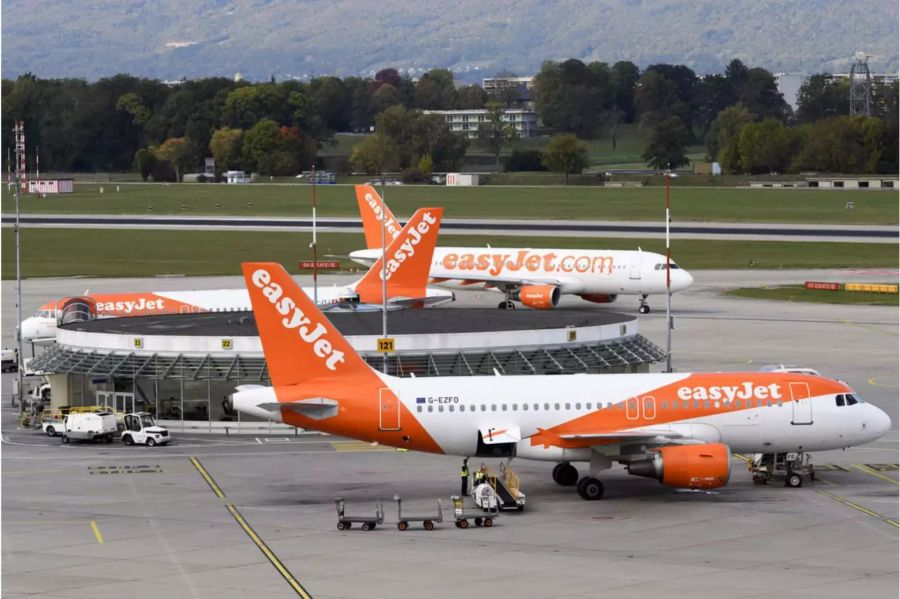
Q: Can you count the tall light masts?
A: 4